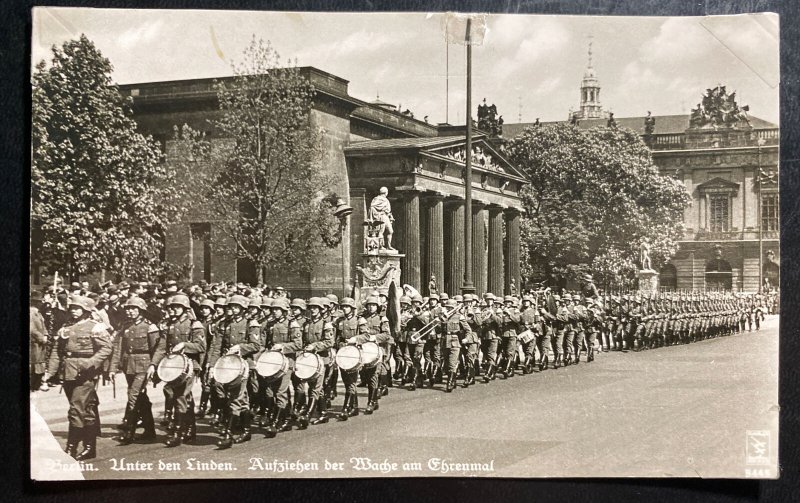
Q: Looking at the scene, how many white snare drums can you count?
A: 6